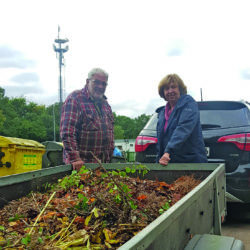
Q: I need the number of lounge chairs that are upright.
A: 0